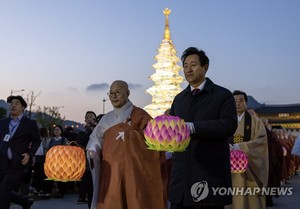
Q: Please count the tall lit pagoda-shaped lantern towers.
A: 1